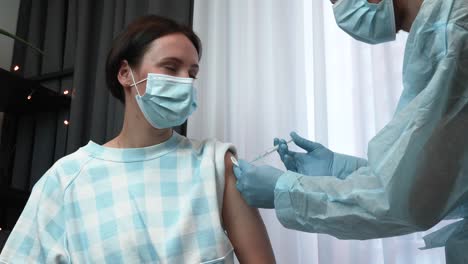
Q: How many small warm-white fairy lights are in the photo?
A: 4